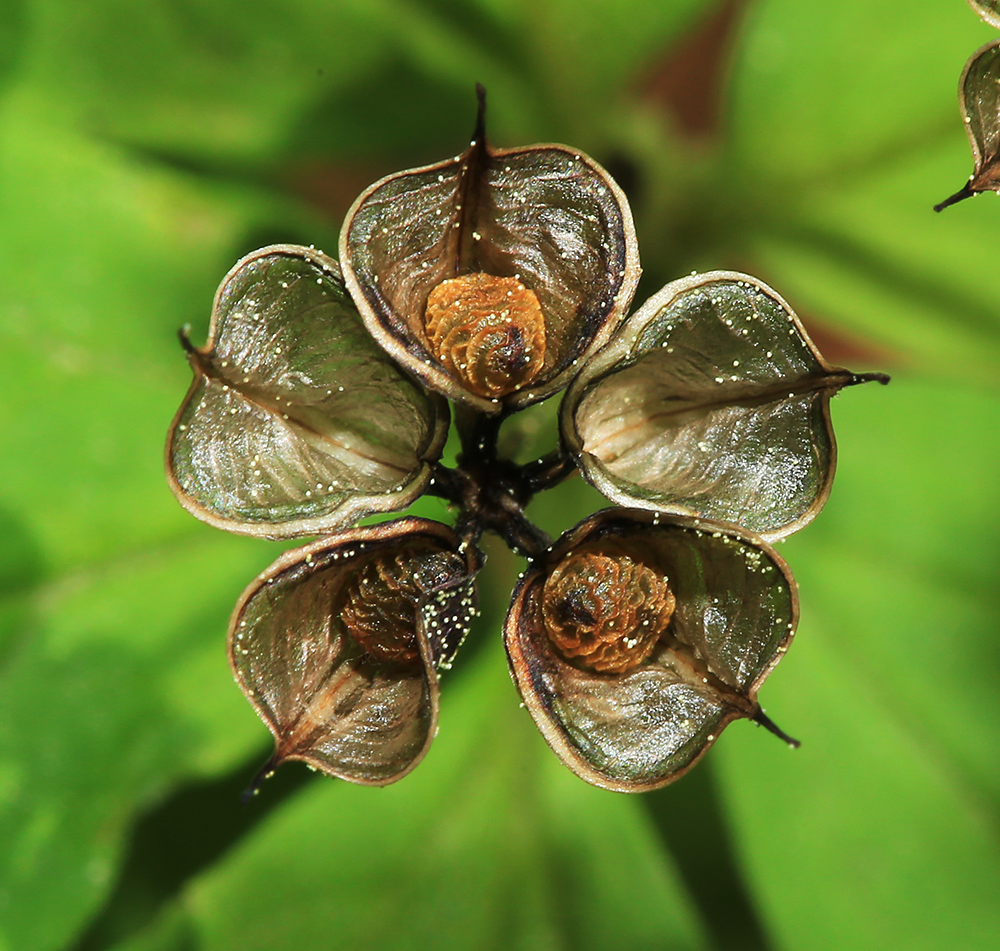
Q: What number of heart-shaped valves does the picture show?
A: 5